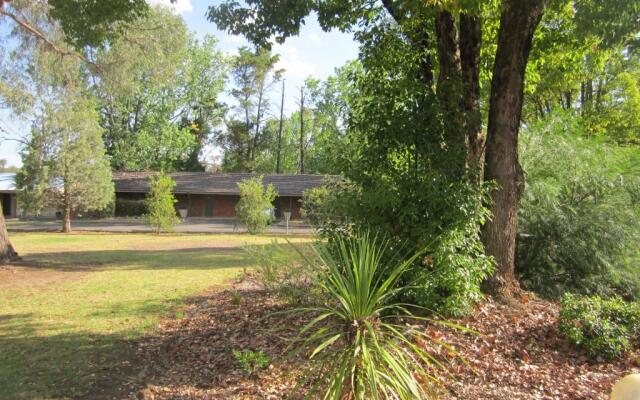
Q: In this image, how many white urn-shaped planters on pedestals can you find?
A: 2